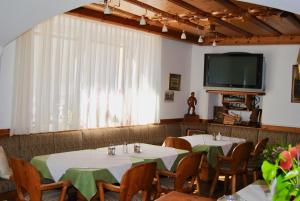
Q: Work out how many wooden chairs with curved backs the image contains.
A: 6